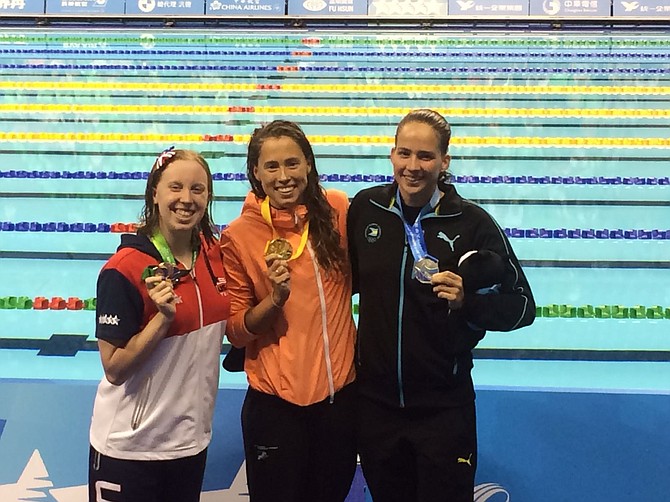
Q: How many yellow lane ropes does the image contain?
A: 3